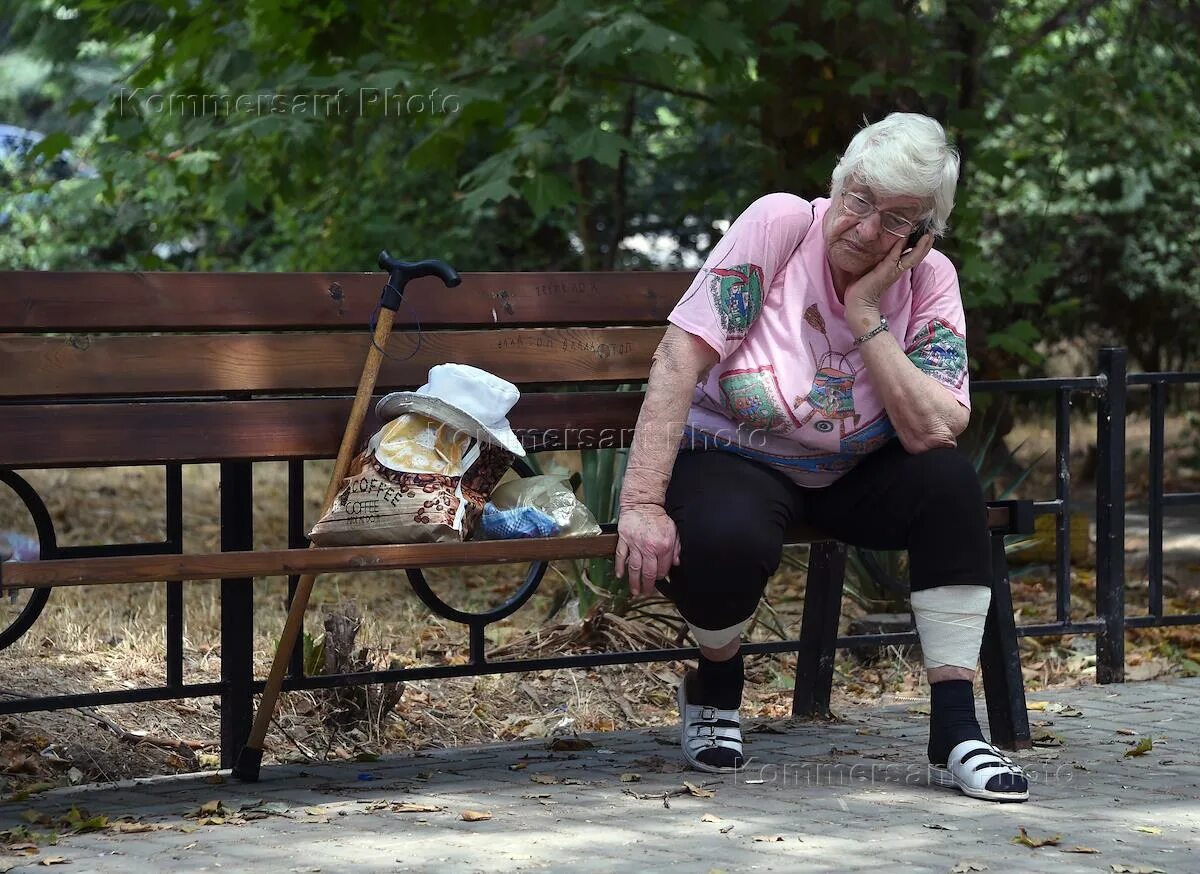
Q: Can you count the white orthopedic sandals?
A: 2